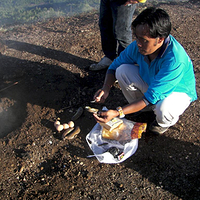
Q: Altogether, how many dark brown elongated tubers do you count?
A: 3